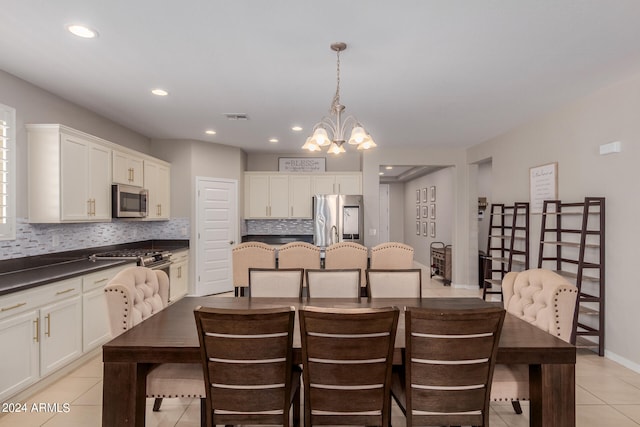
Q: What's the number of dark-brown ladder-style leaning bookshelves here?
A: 2